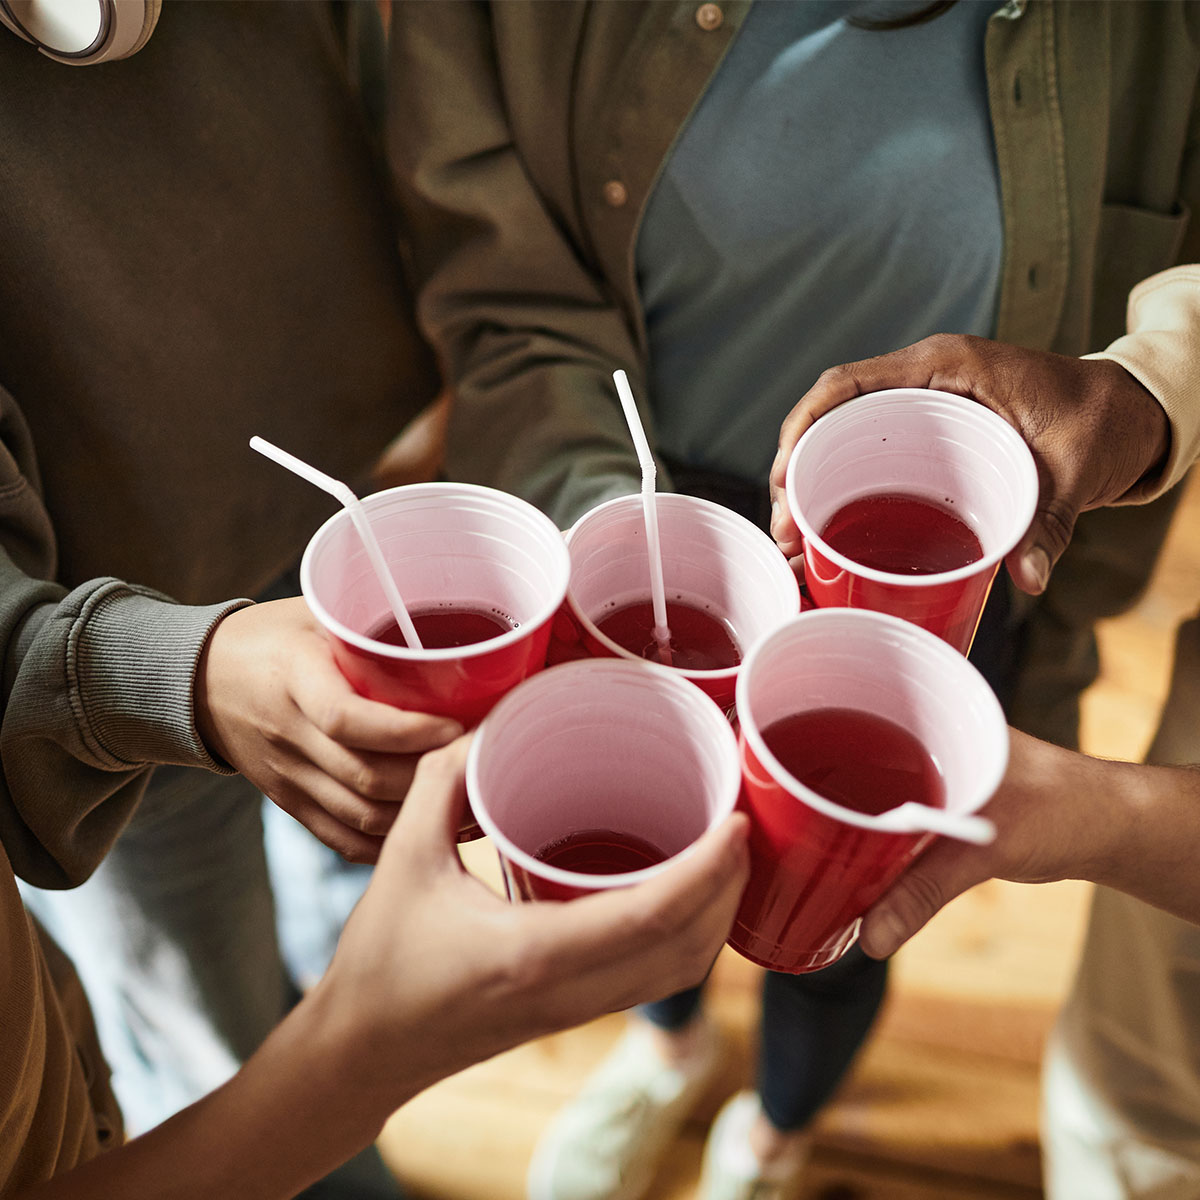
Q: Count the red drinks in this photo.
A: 5